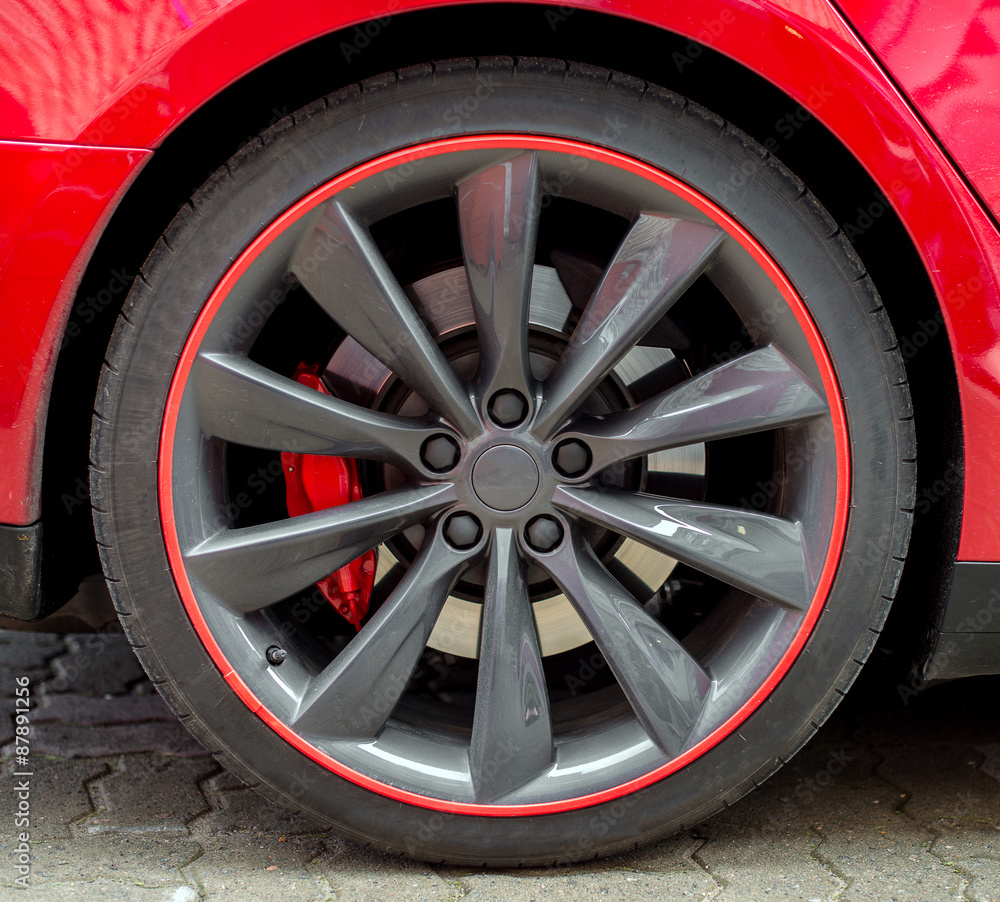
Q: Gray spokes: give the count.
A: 10